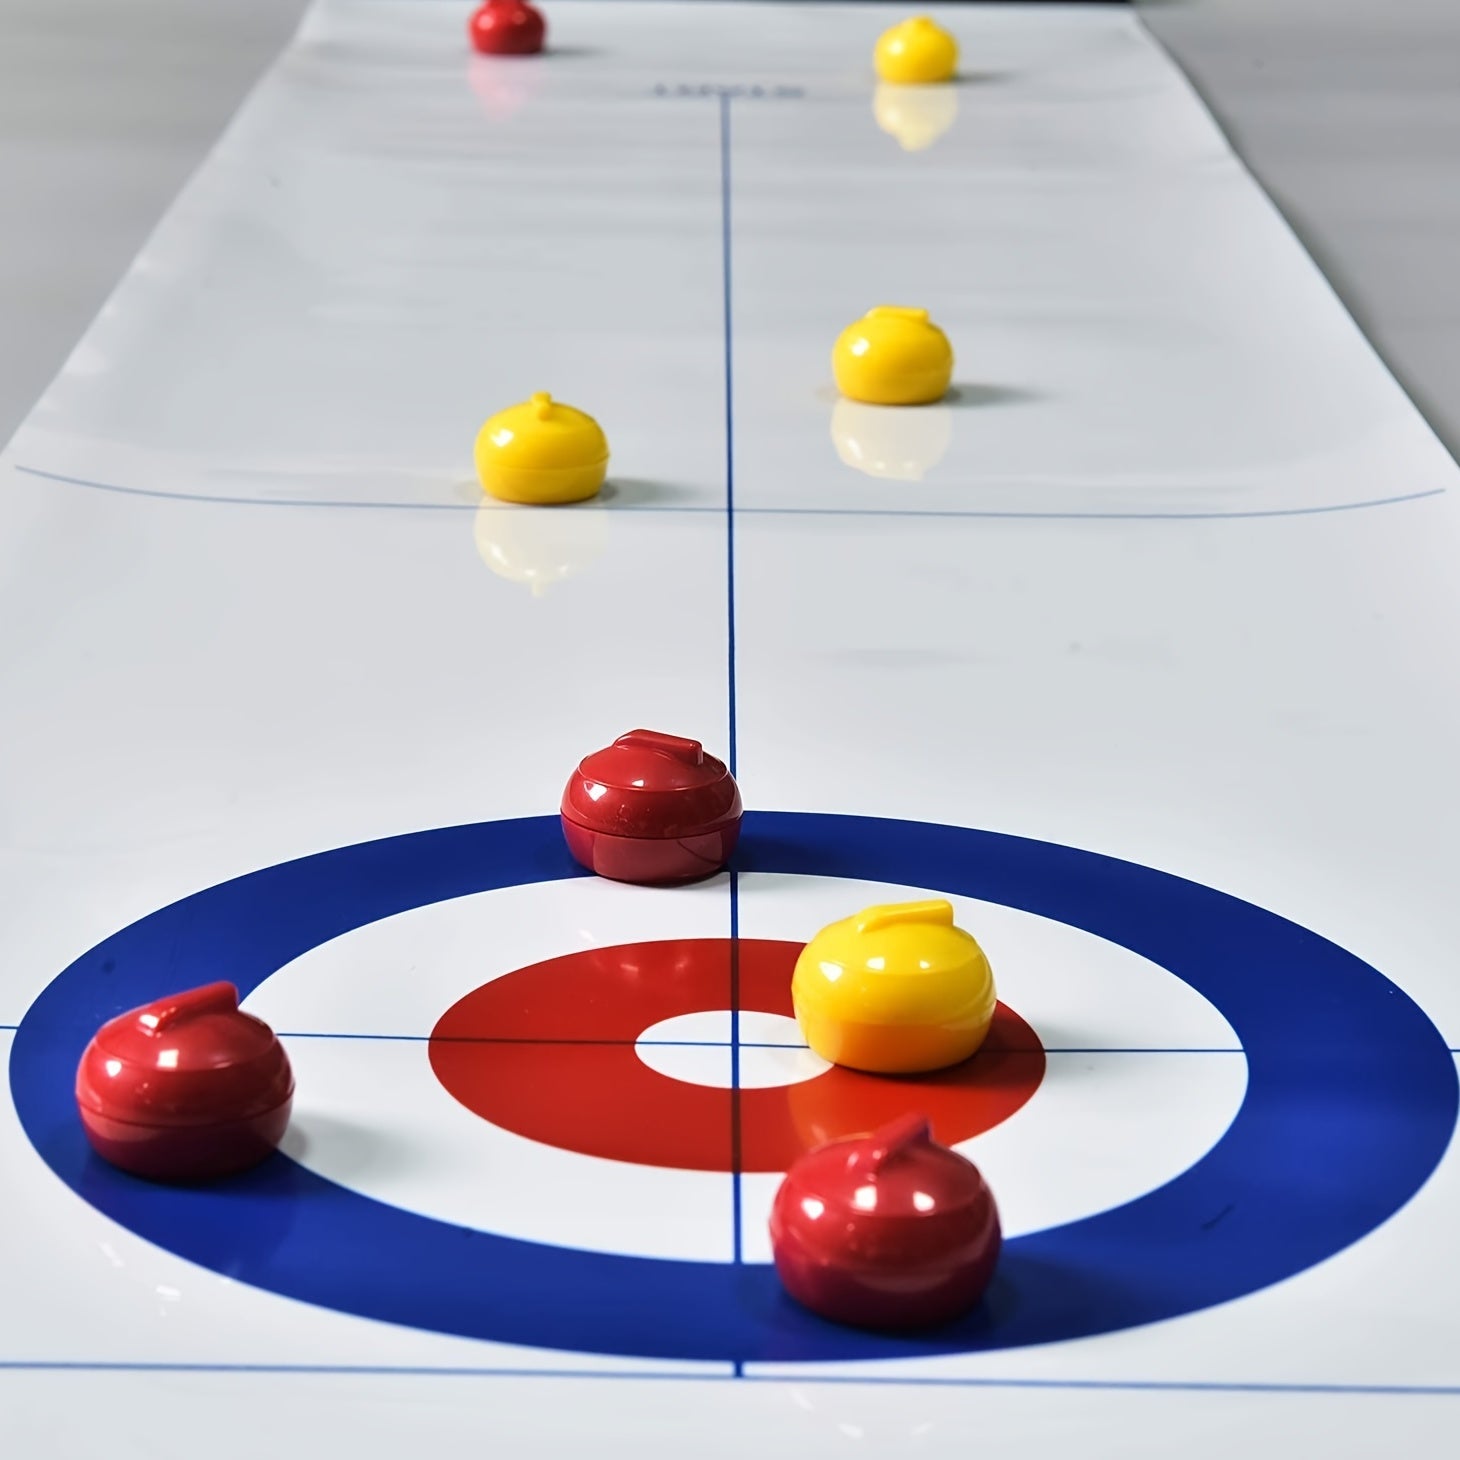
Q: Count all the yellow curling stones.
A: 4